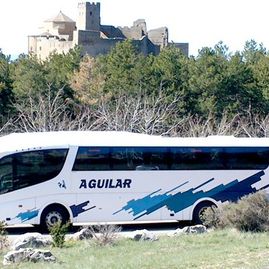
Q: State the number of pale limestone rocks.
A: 5